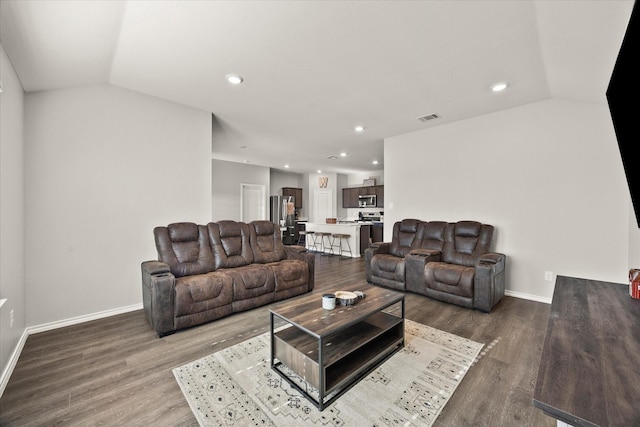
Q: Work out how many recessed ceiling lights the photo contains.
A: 7